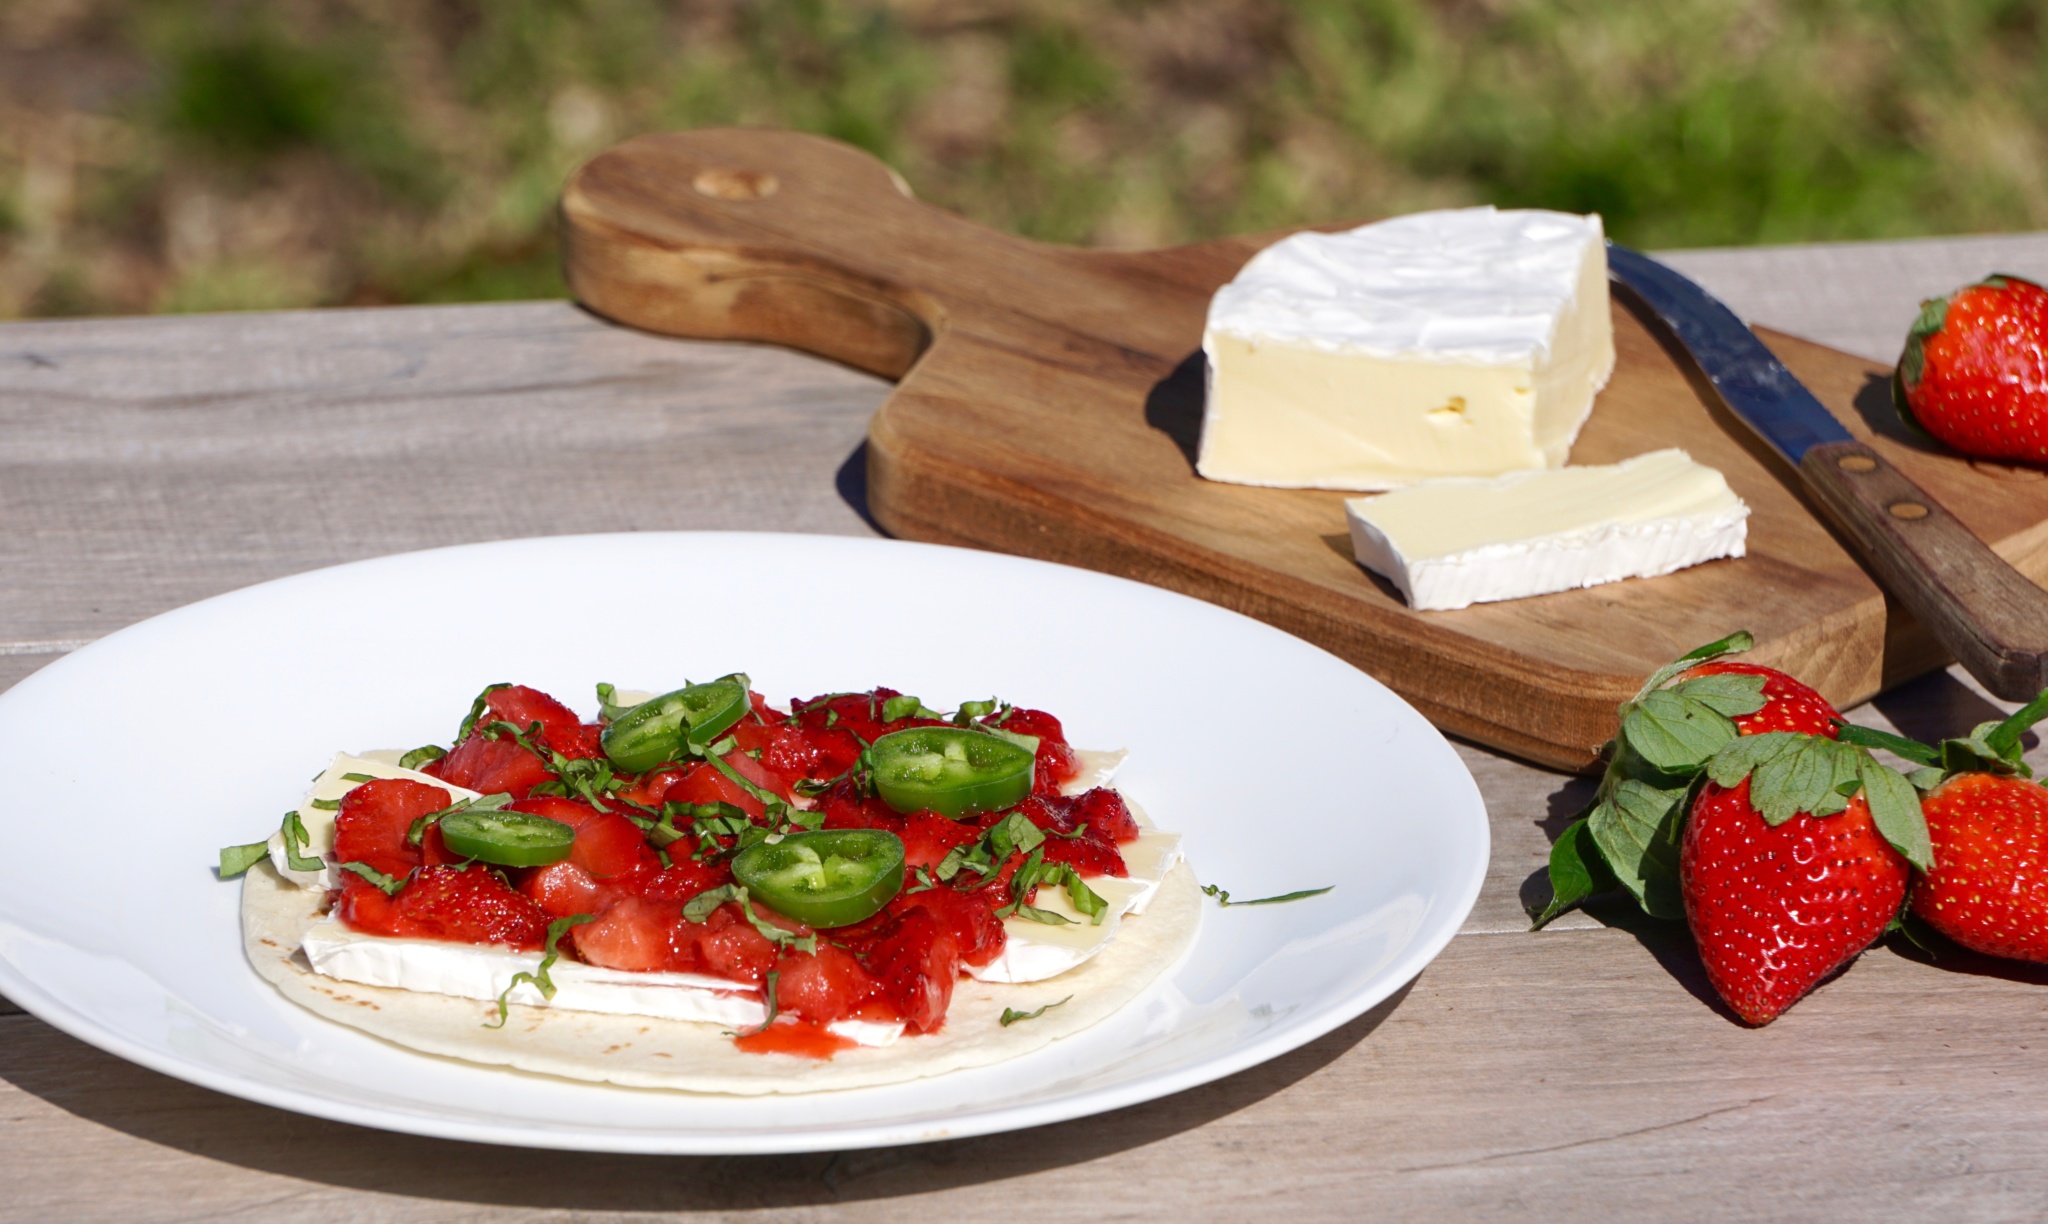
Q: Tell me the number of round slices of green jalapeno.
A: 4